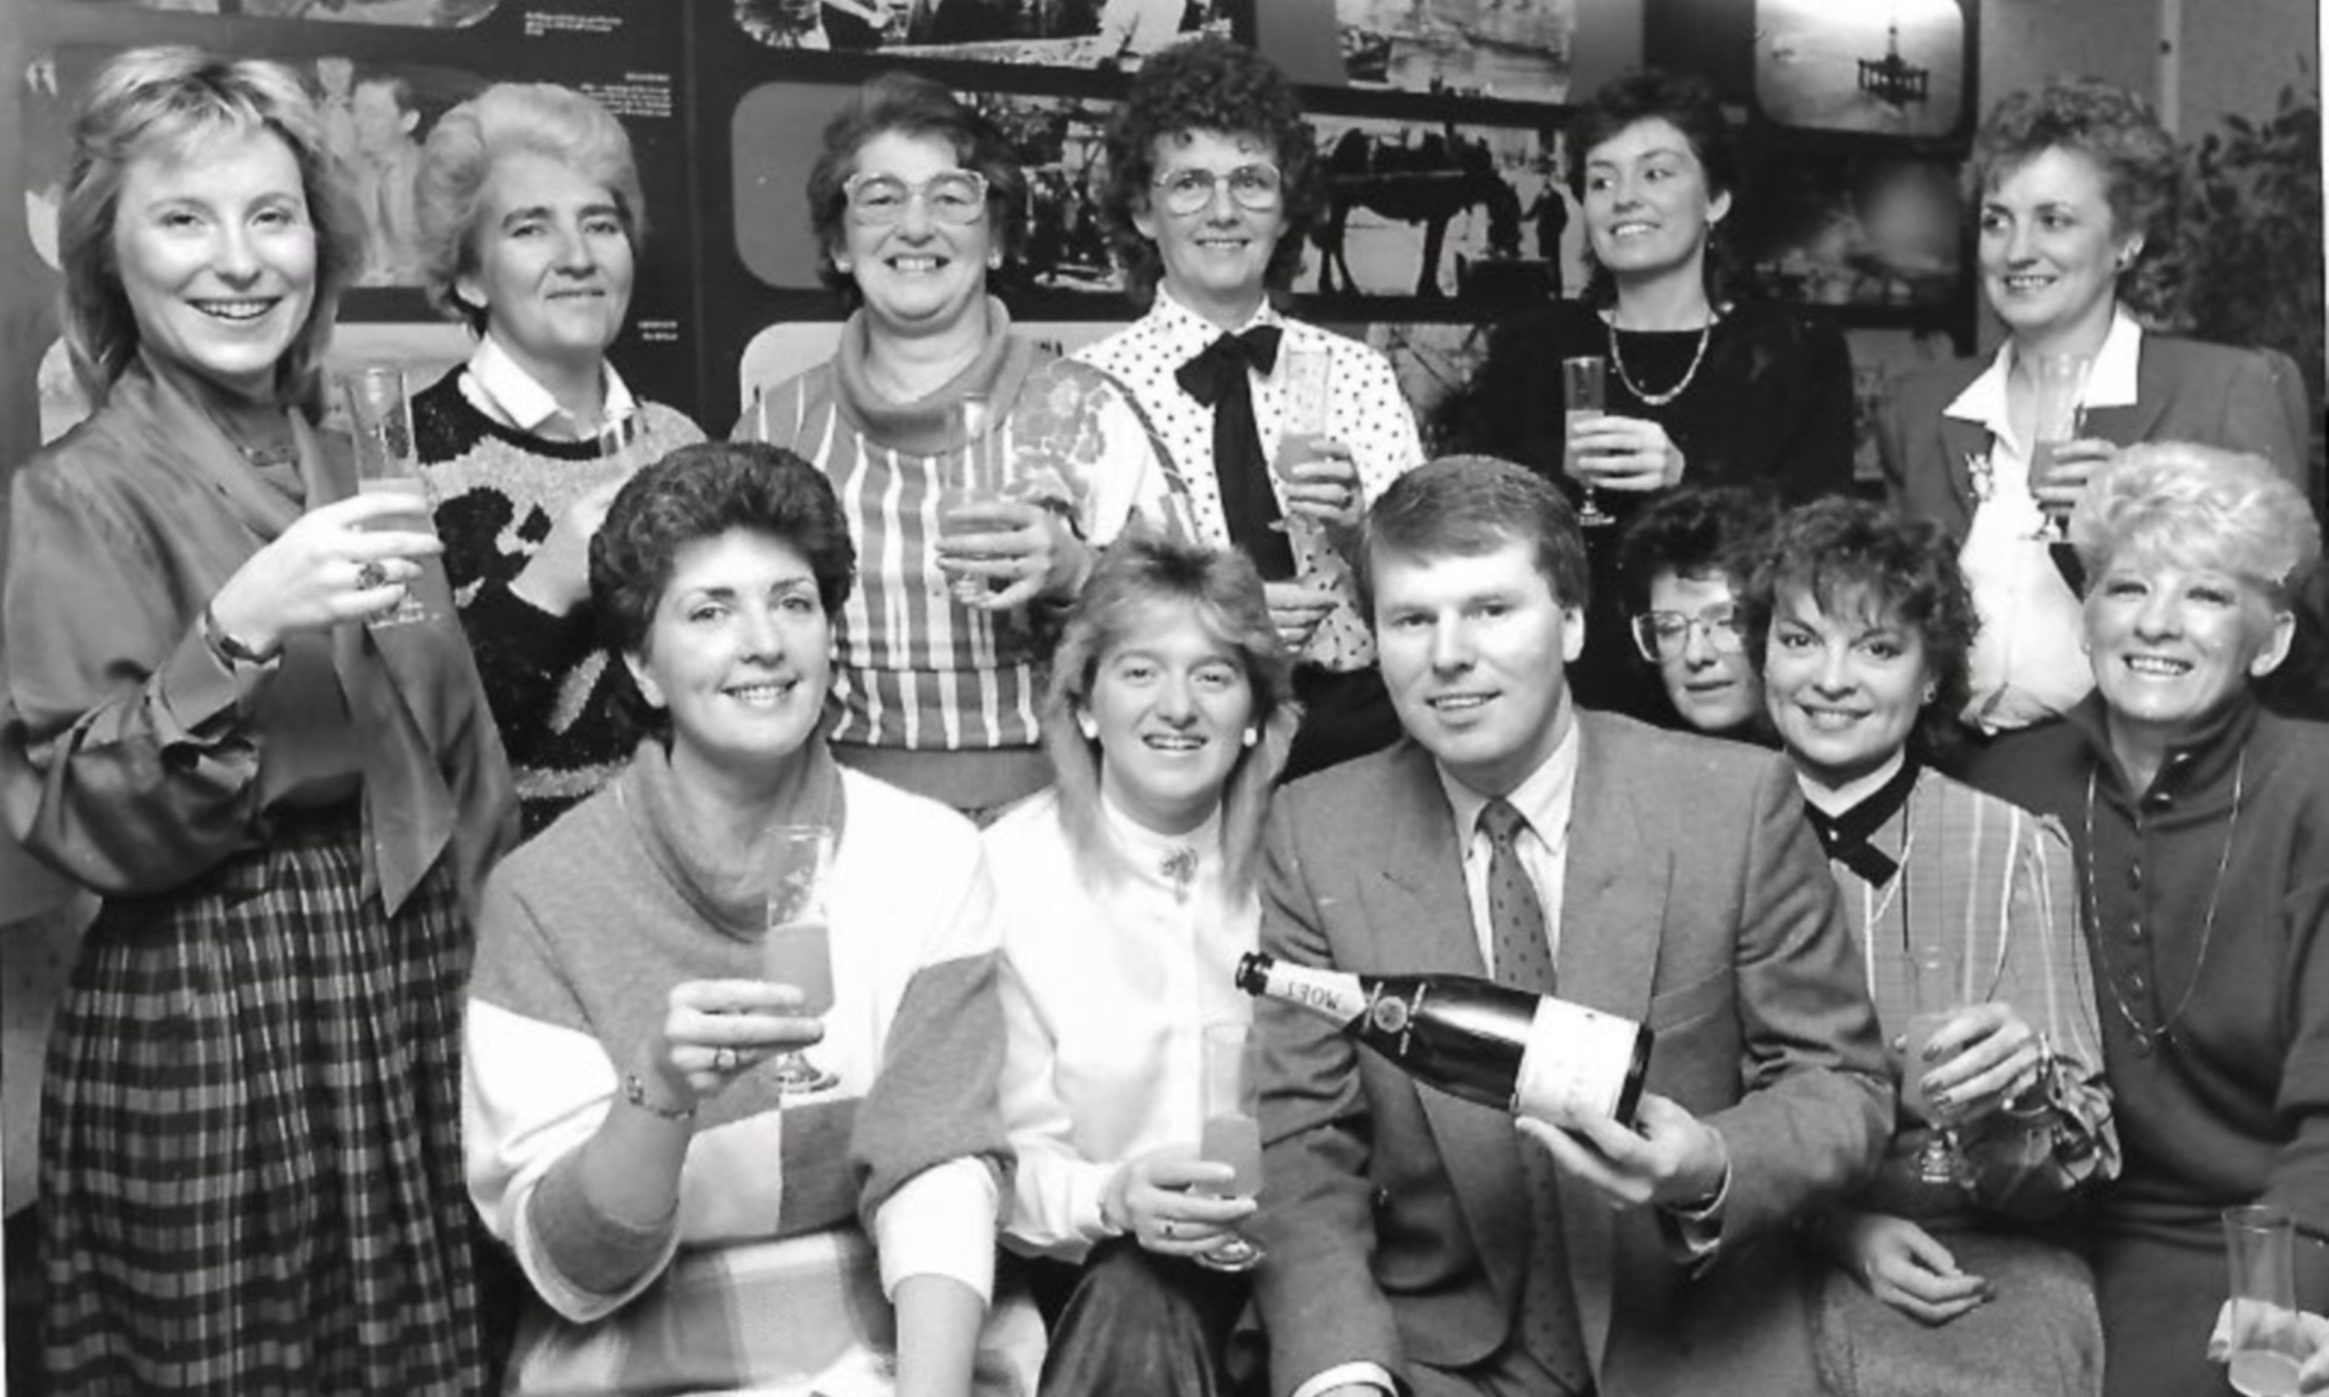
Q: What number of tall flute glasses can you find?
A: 10